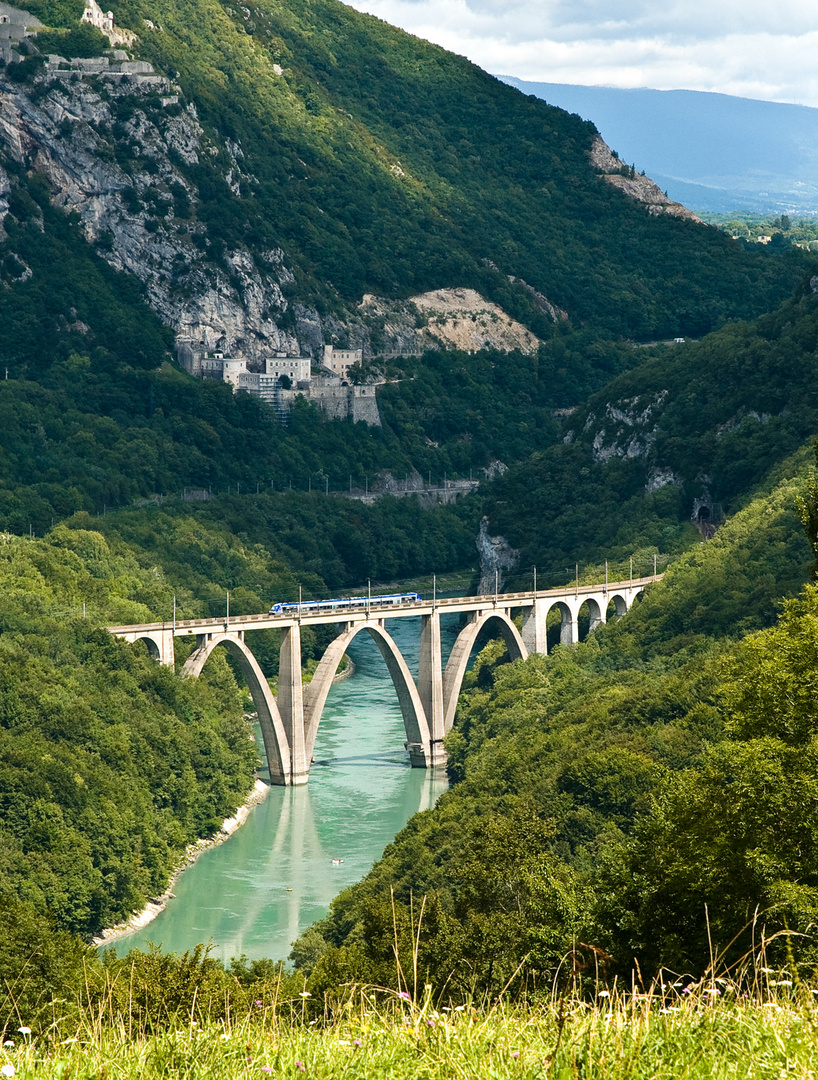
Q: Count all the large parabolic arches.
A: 3